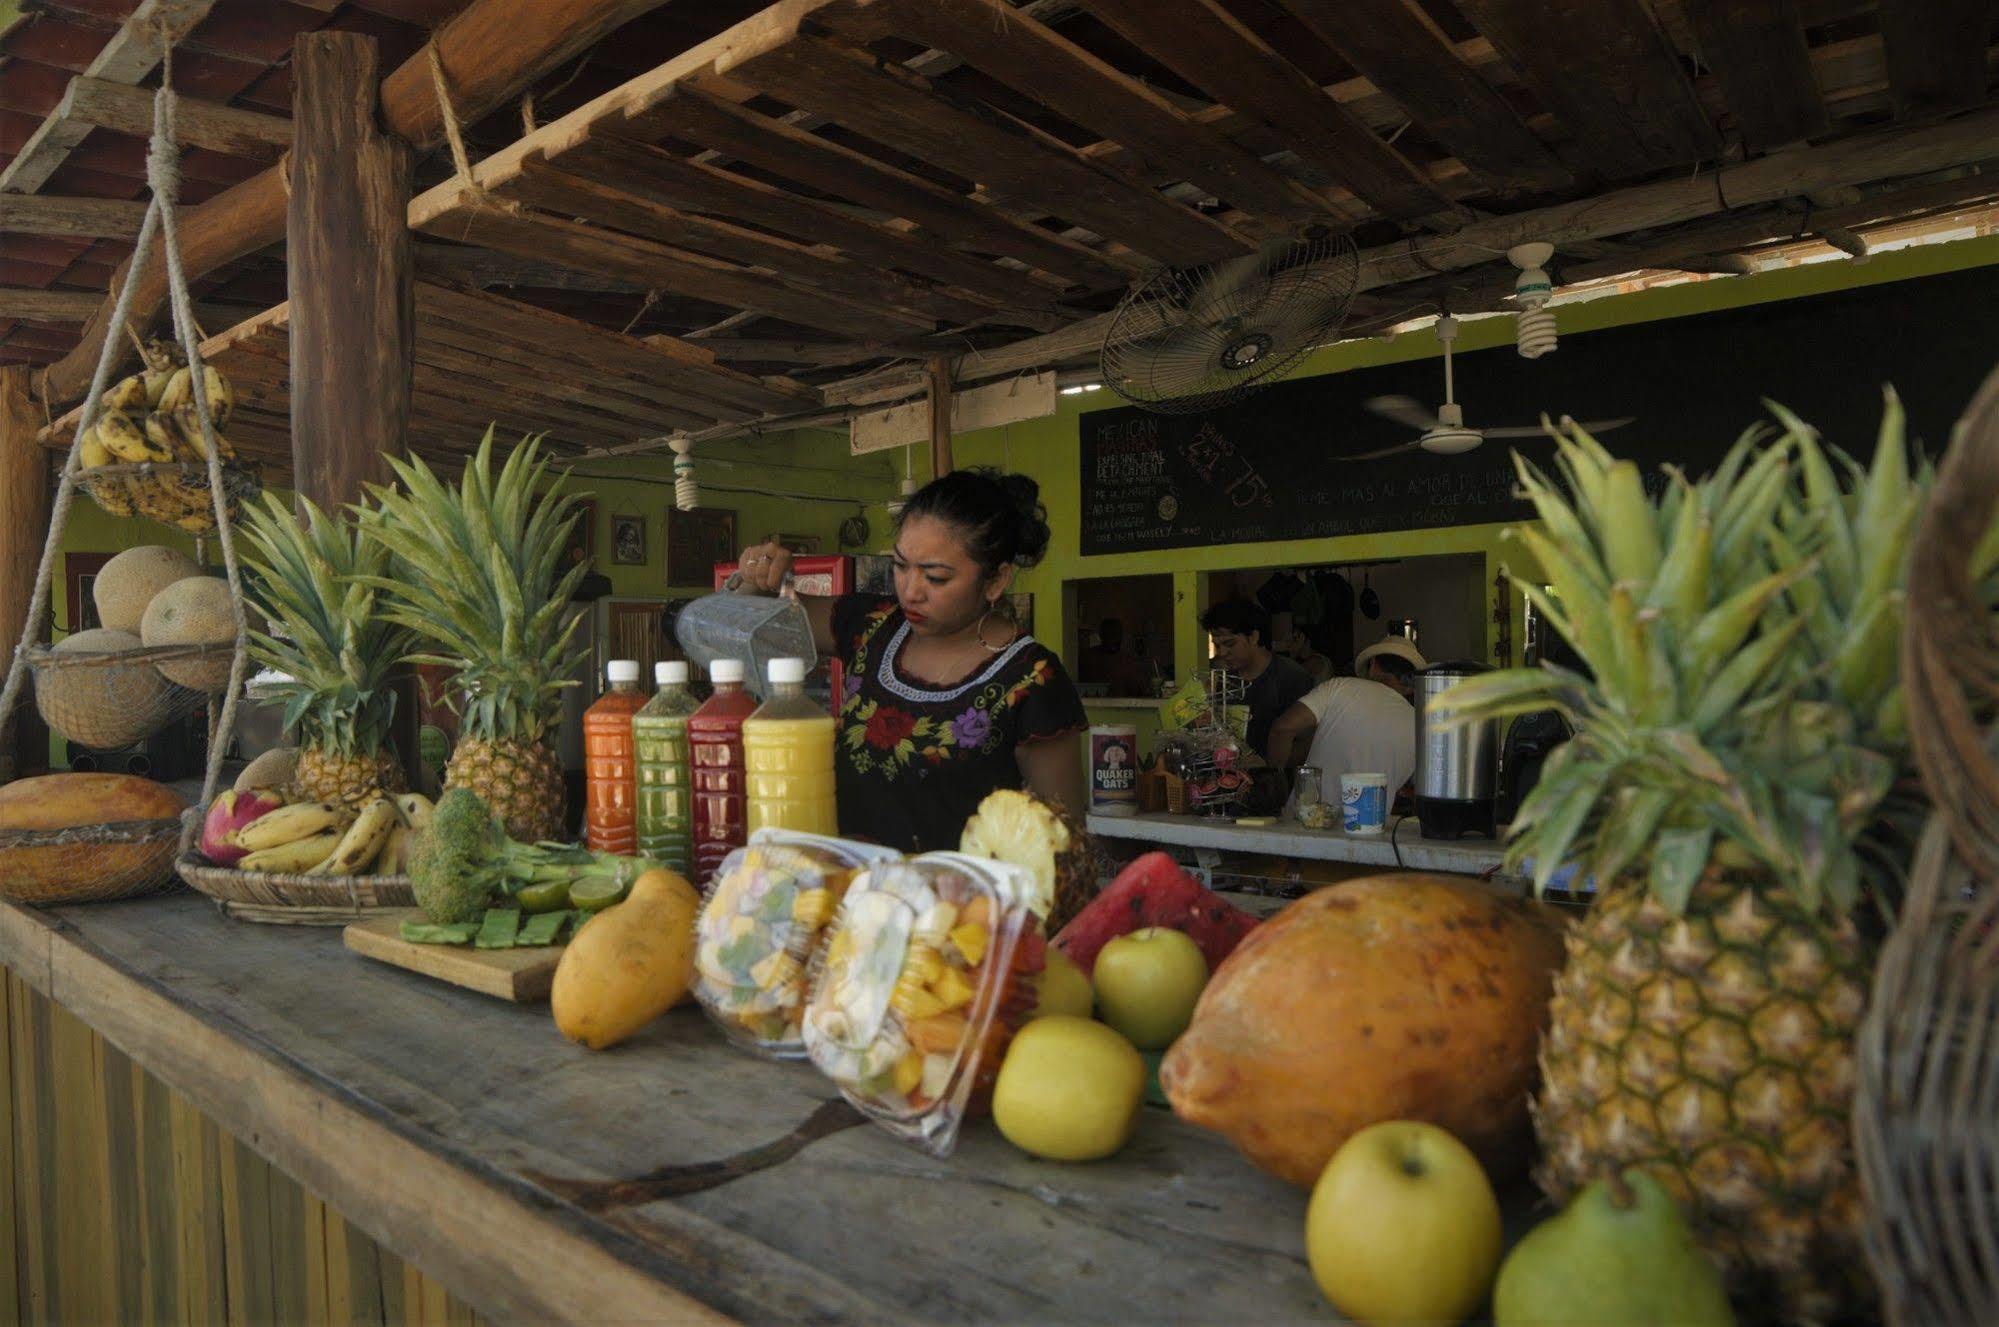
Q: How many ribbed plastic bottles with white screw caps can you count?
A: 4